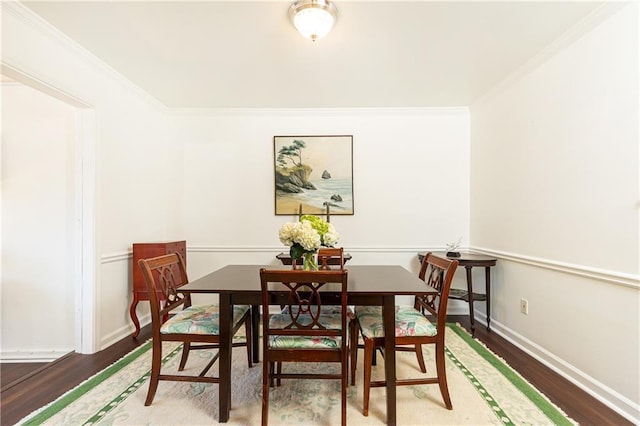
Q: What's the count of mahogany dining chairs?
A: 4